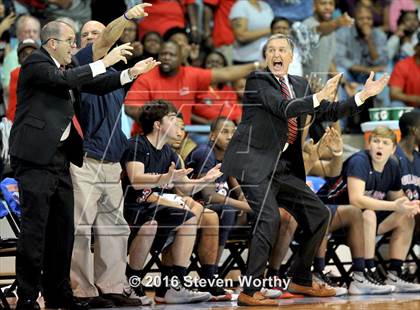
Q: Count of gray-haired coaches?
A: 2